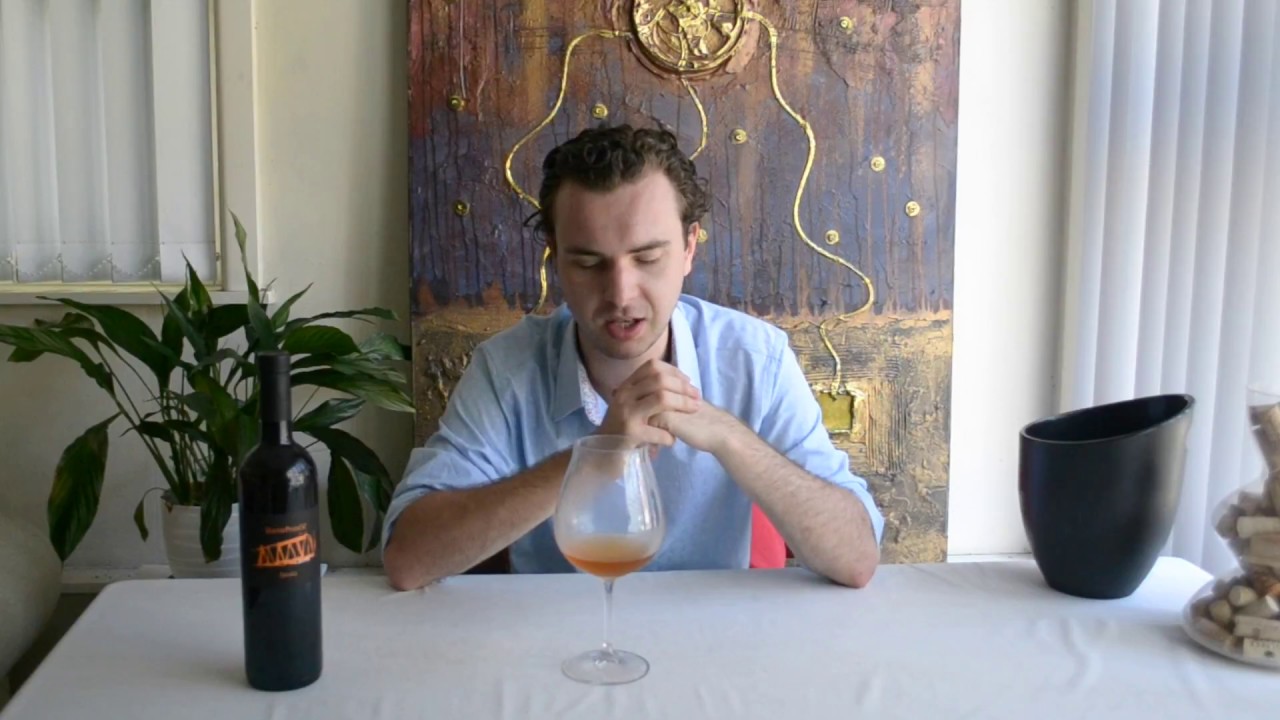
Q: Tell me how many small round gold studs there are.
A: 9